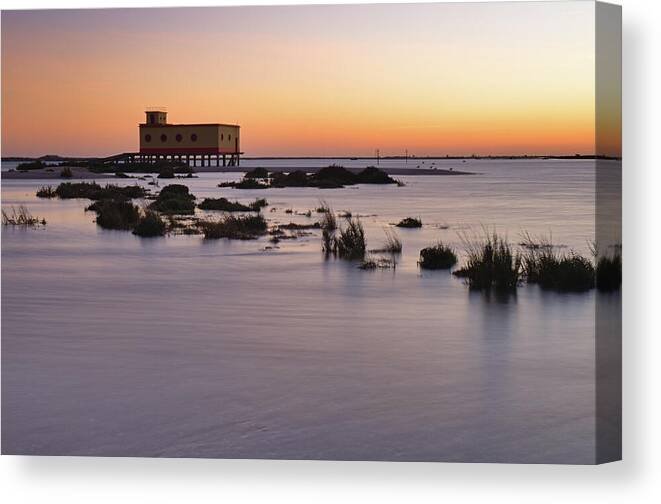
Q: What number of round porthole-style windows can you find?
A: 4